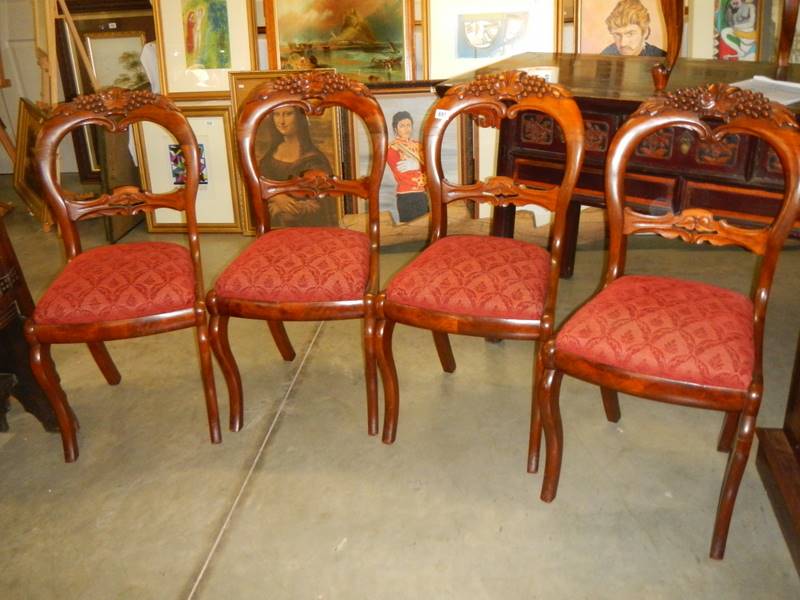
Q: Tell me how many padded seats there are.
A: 4